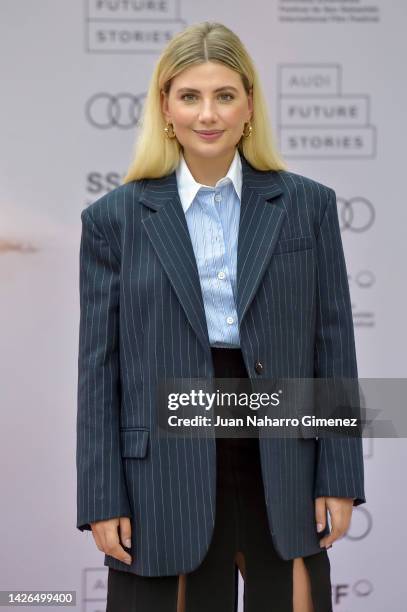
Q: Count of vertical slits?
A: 3